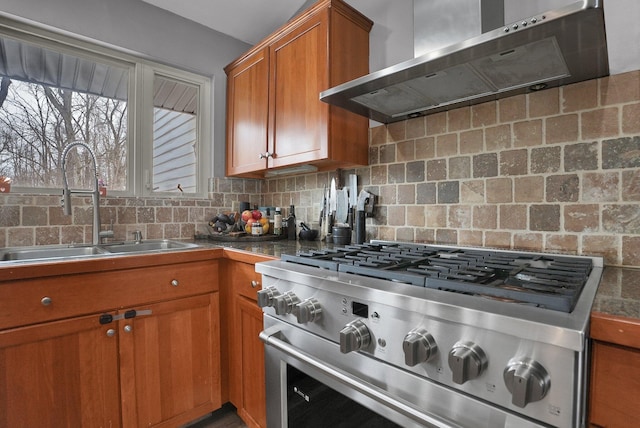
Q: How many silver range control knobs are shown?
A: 7